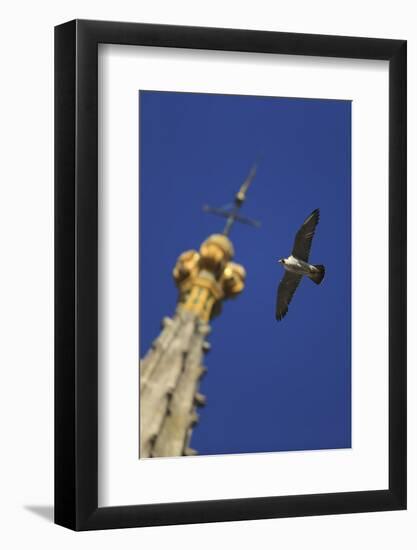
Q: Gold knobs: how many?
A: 3